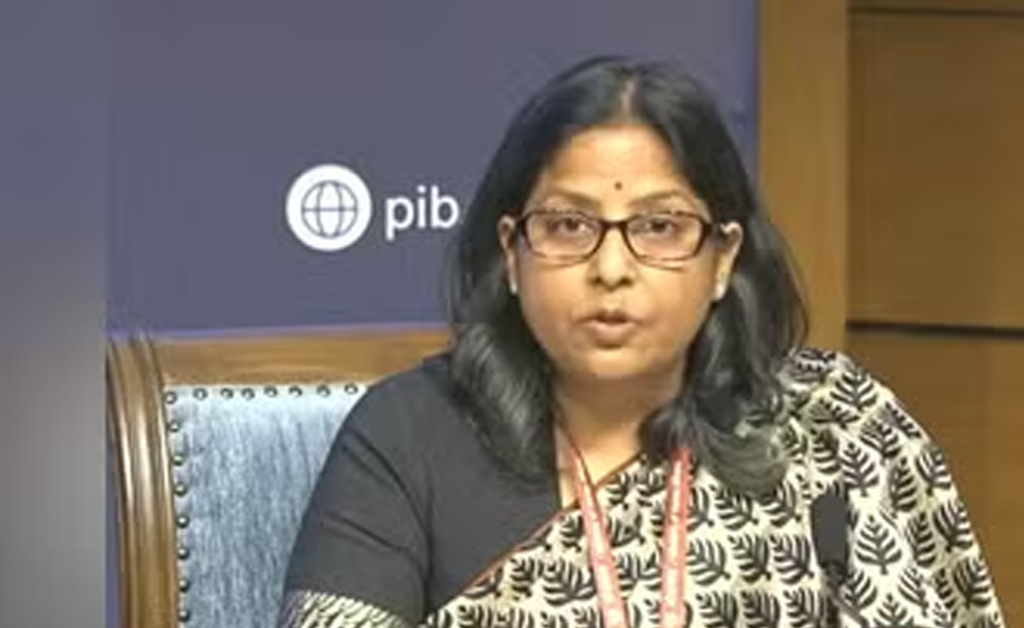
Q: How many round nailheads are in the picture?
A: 15